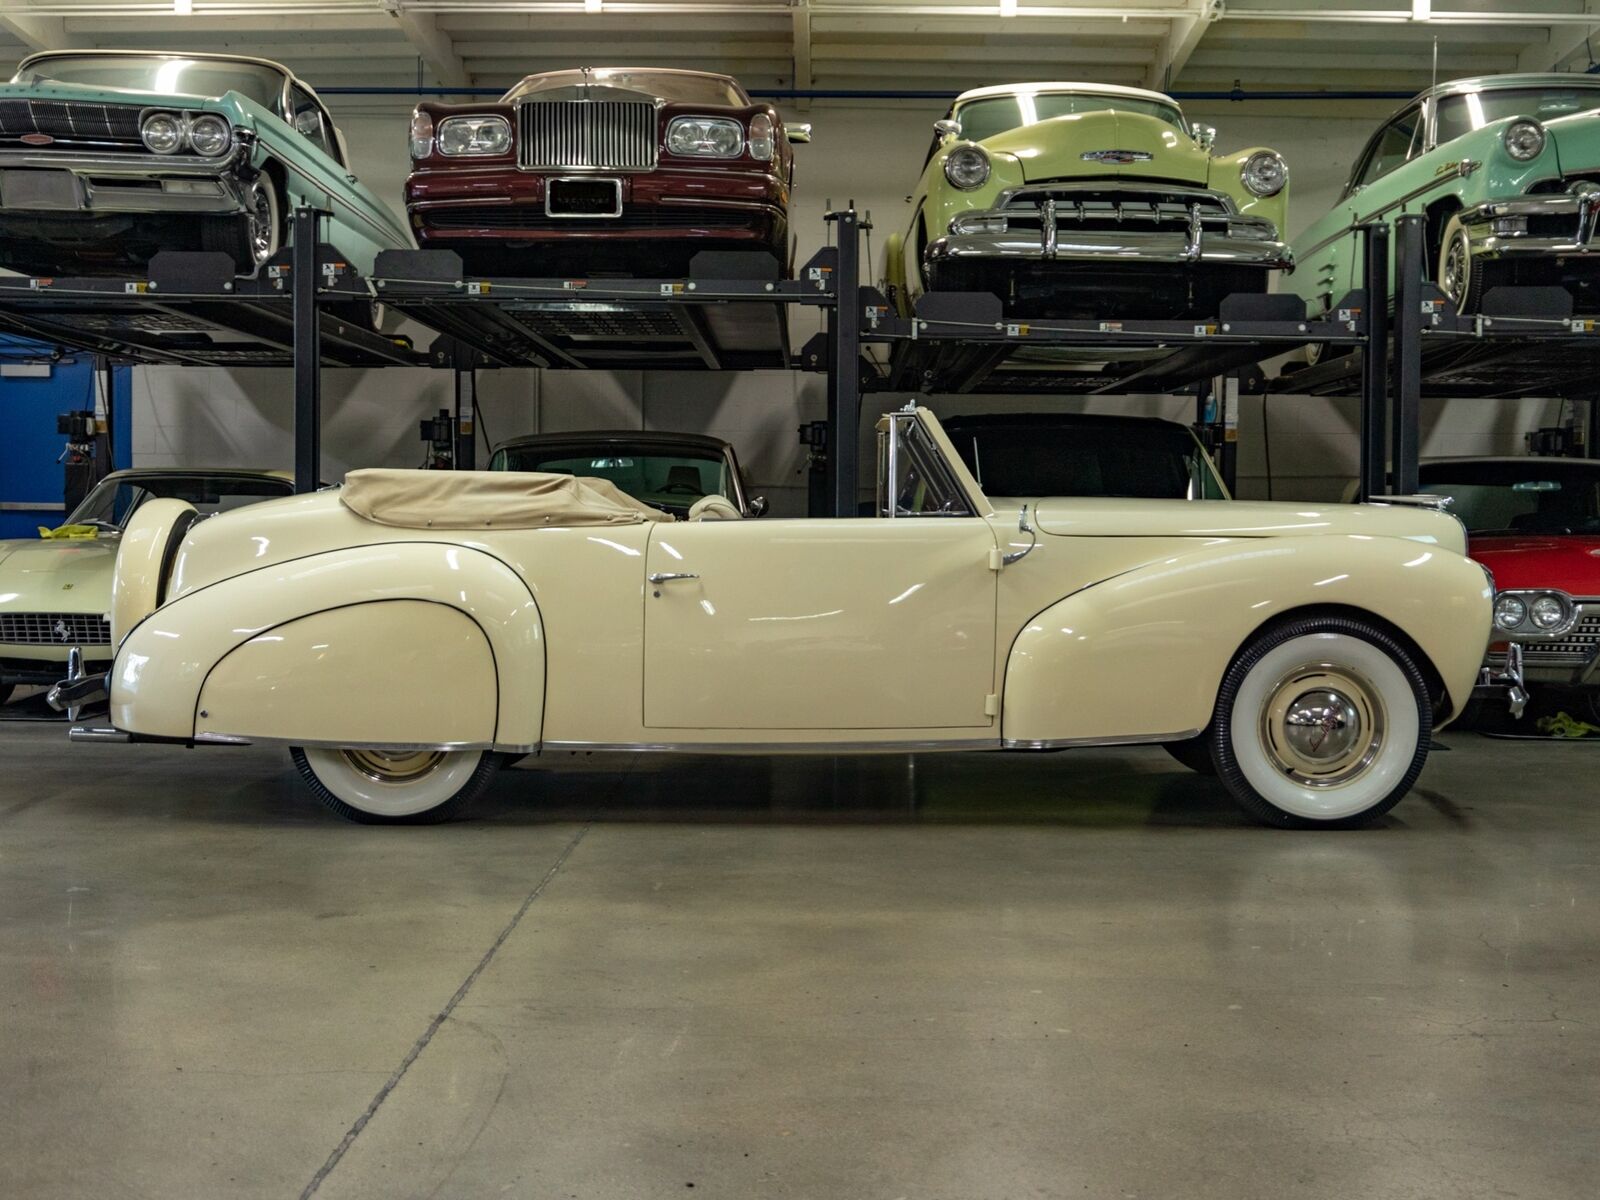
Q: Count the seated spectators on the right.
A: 0